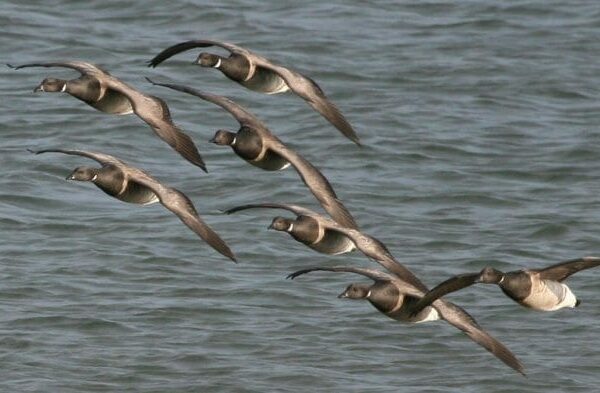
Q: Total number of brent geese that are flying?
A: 7